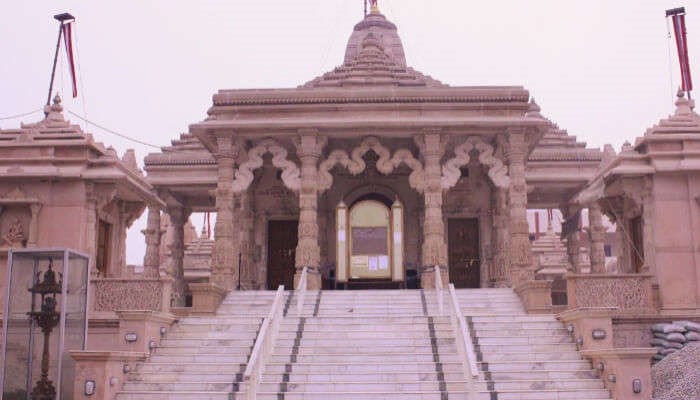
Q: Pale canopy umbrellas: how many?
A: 0